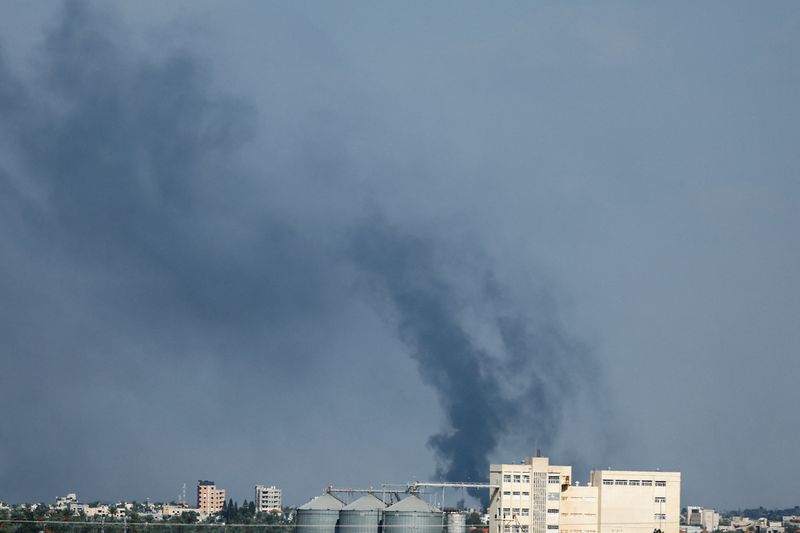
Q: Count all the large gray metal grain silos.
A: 3